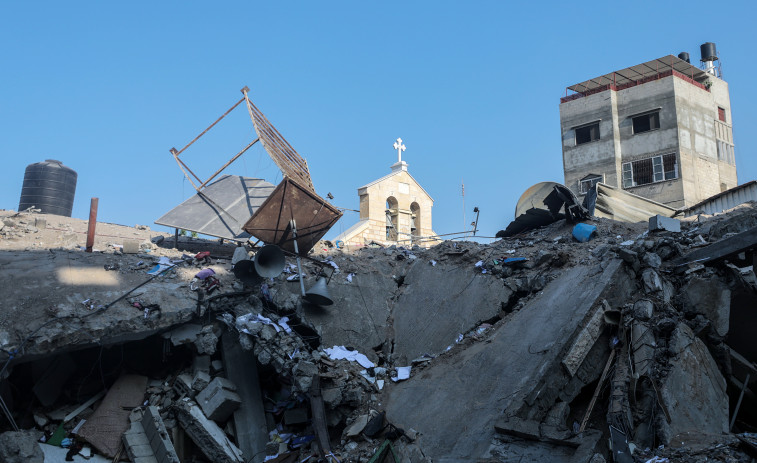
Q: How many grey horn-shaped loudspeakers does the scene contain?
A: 3